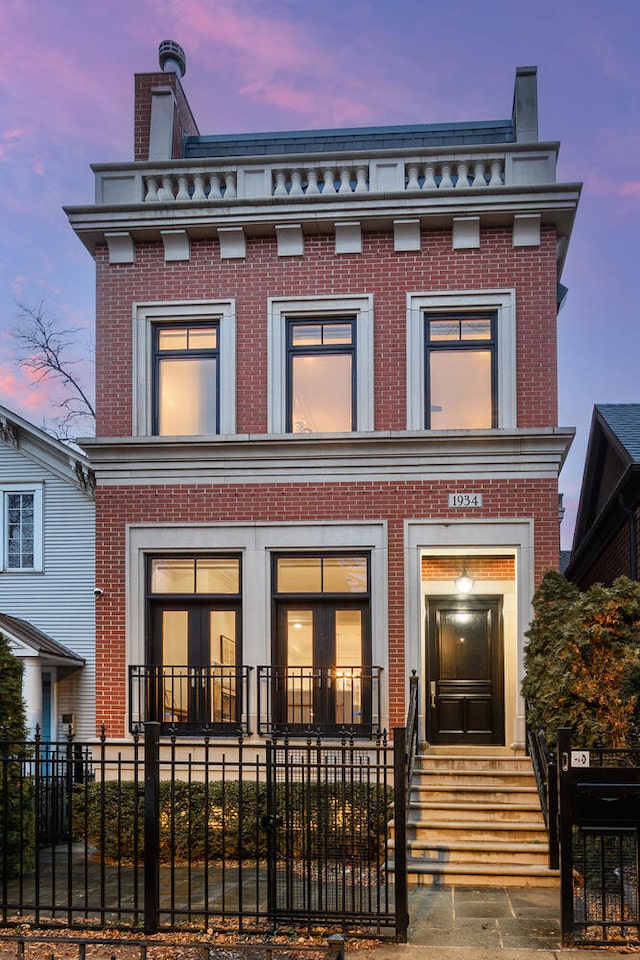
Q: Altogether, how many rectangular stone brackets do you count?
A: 8